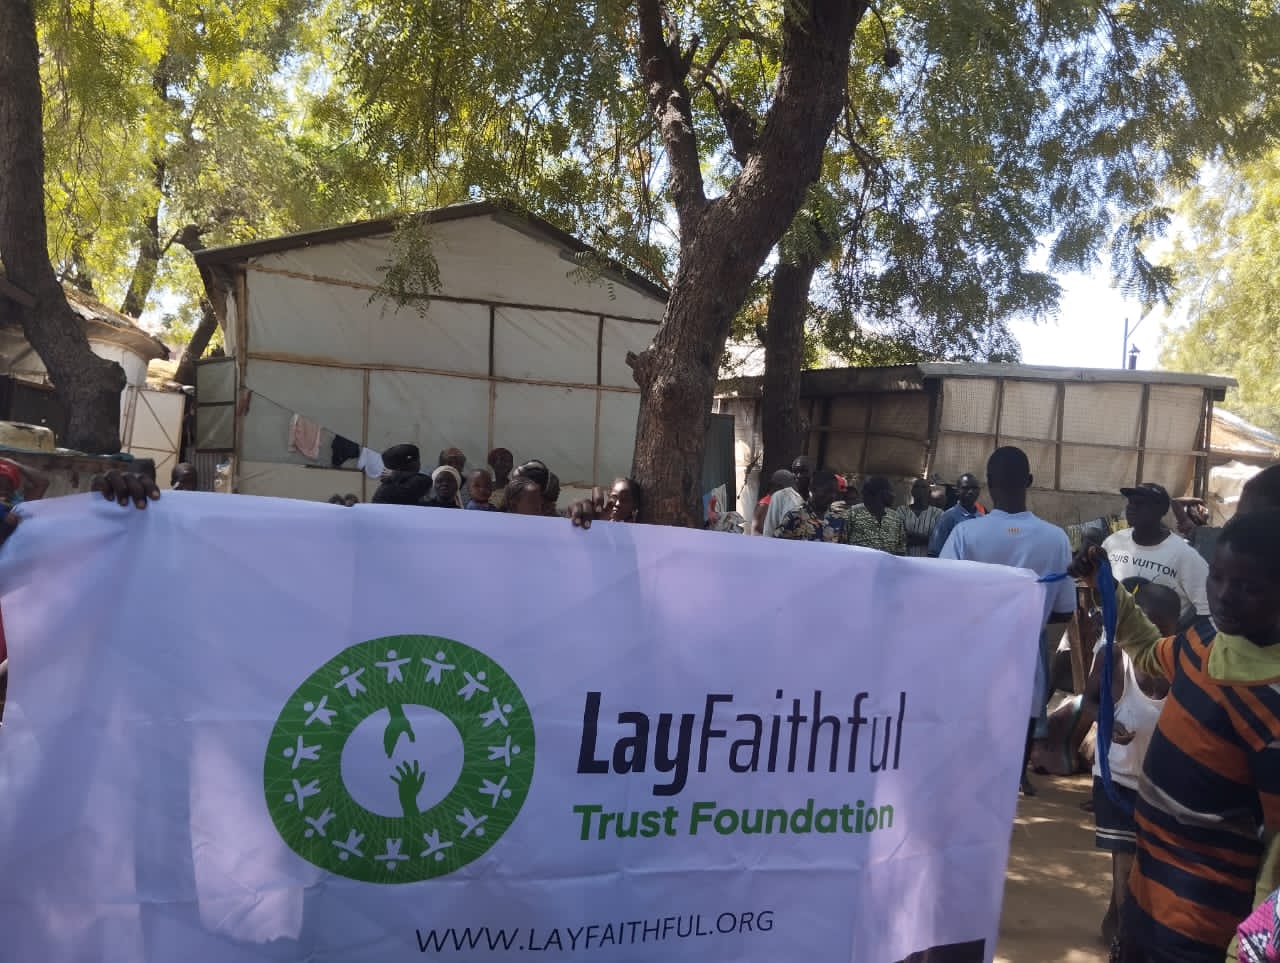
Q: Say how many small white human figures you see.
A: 15